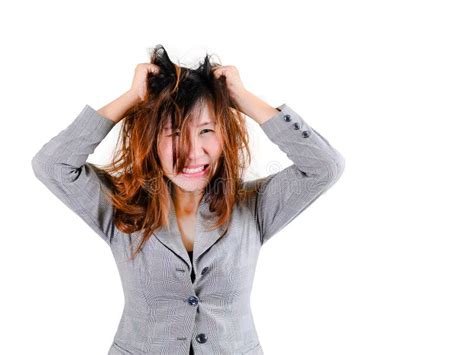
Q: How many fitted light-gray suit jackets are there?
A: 1